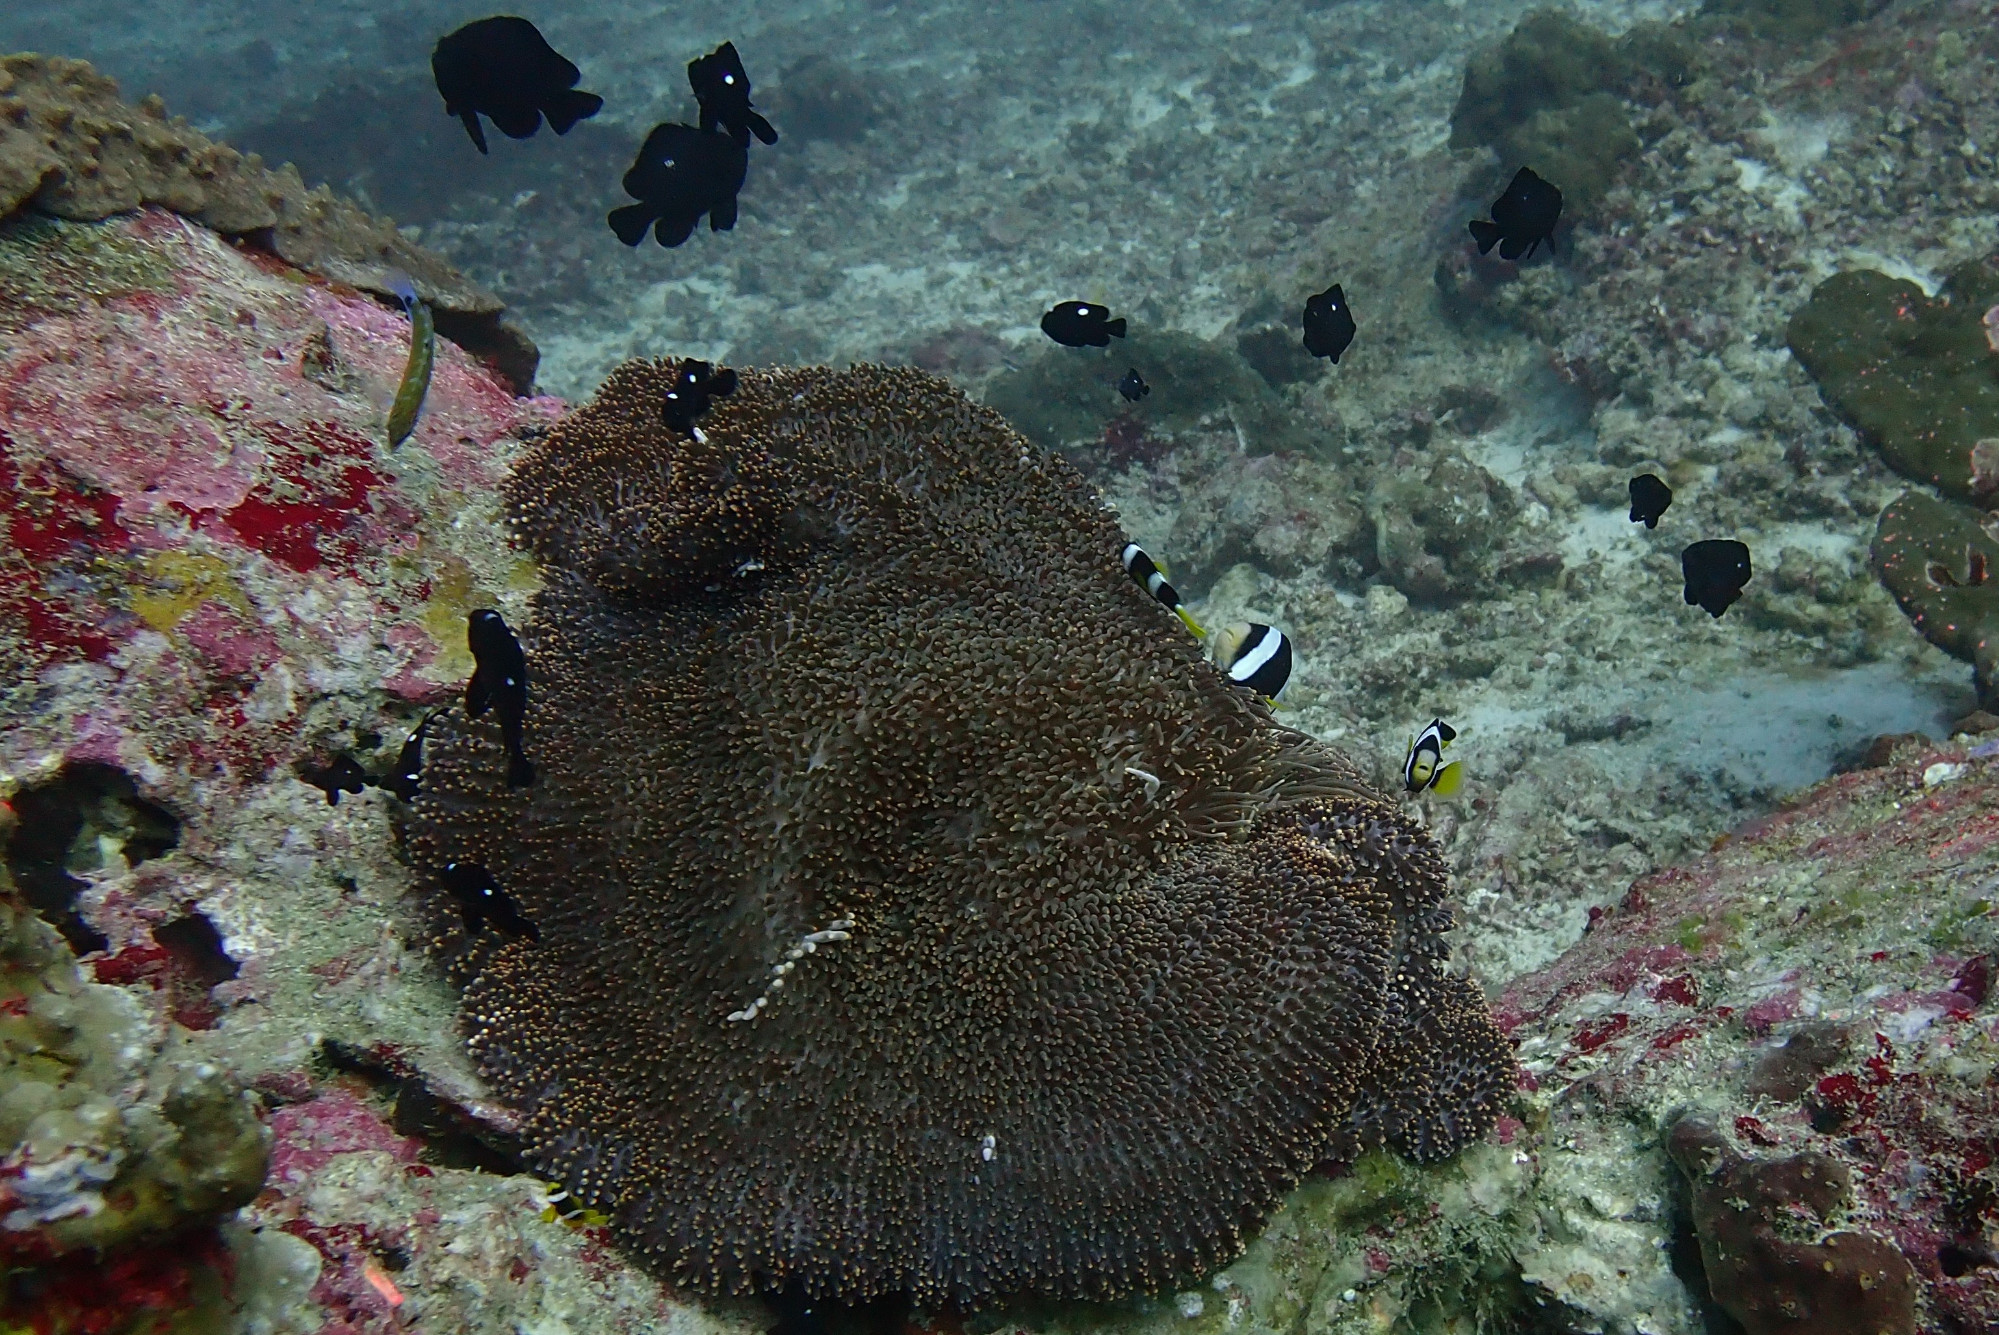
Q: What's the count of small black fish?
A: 14